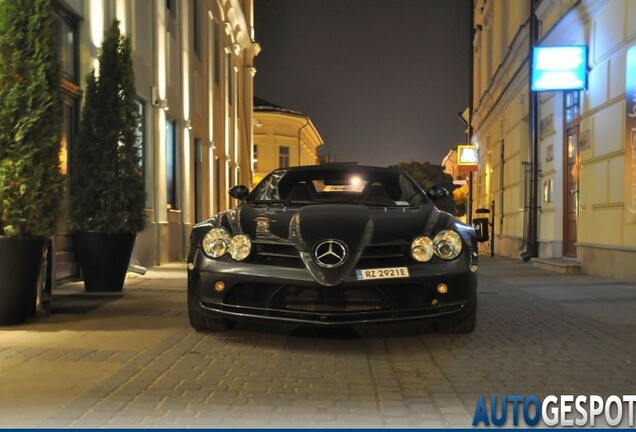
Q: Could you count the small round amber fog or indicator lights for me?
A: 2